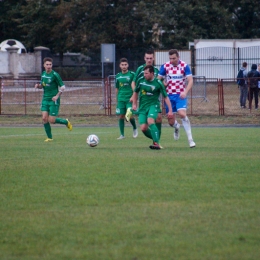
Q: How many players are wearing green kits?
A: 4